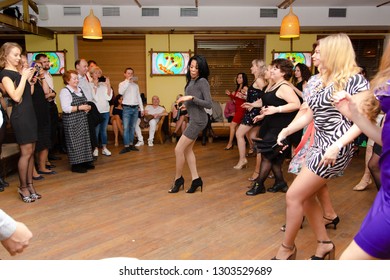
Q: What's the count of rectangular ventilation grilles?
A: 6